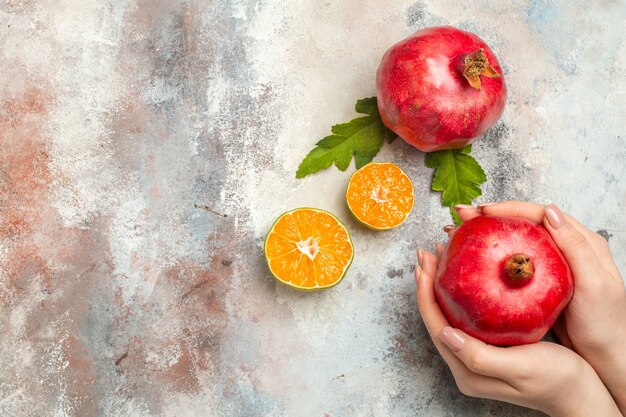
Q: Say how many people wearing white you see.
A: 0